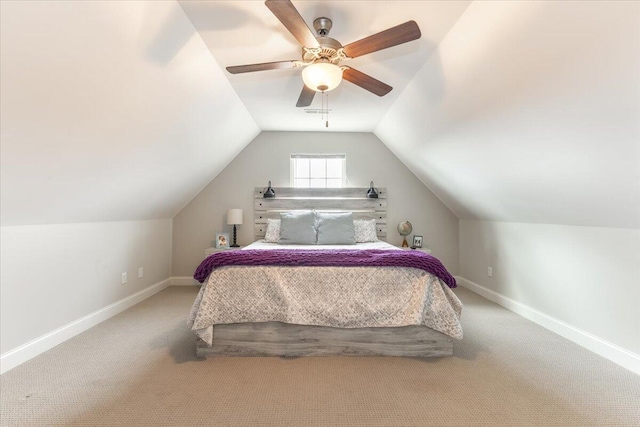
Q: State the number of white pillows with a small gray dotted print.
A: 2